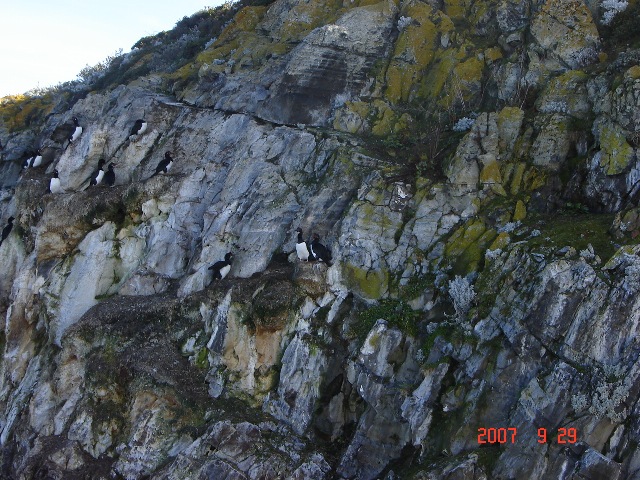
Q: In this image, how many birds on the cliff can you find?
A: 12